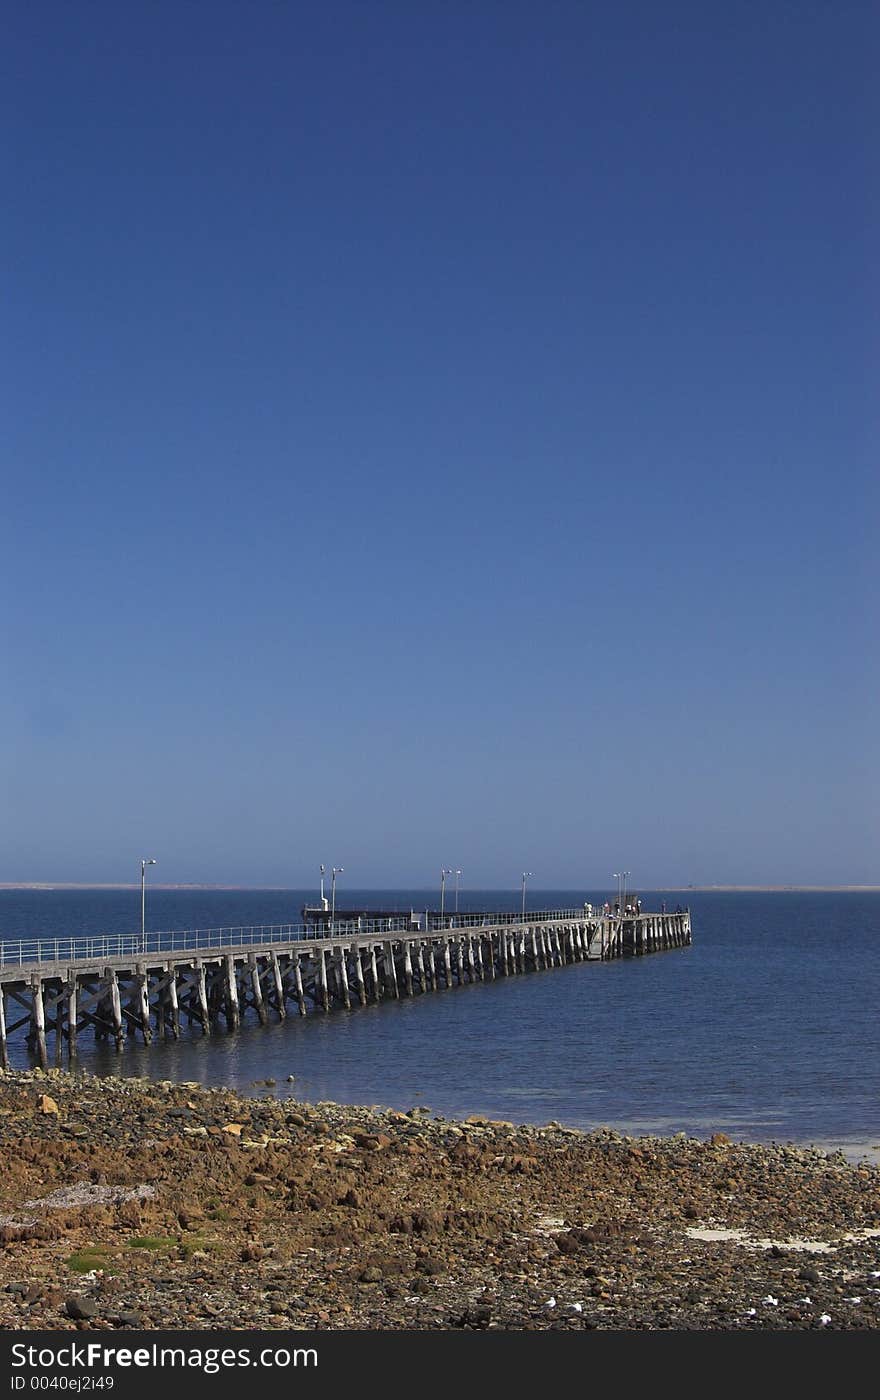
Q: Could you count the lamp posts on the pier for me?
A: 7